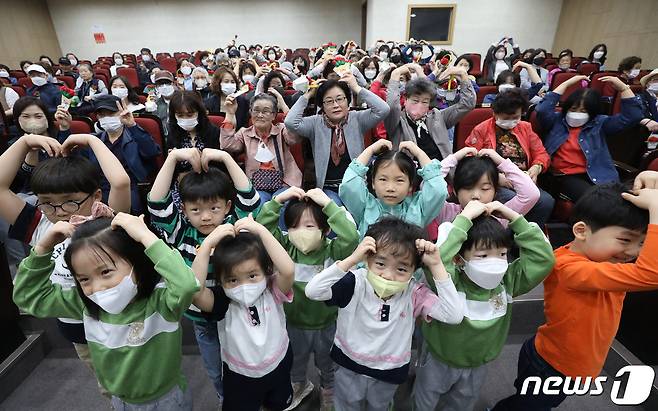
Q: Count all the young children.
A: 10